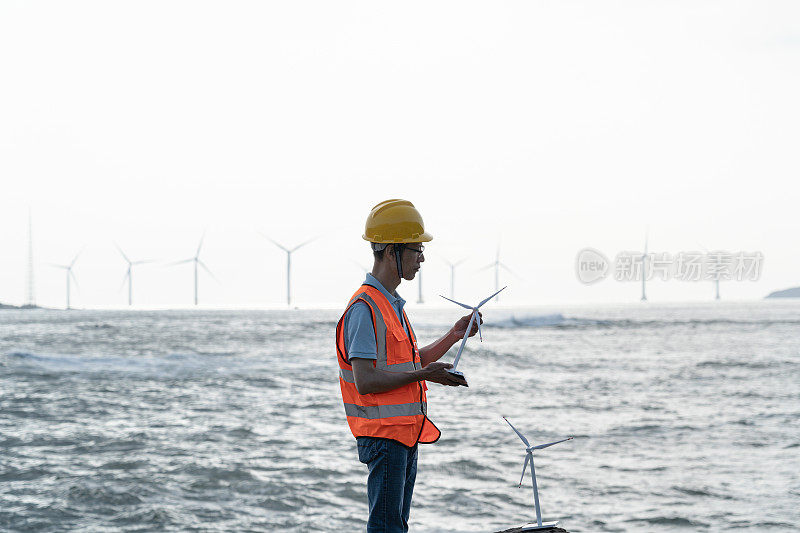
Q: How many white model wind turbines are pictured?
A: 2